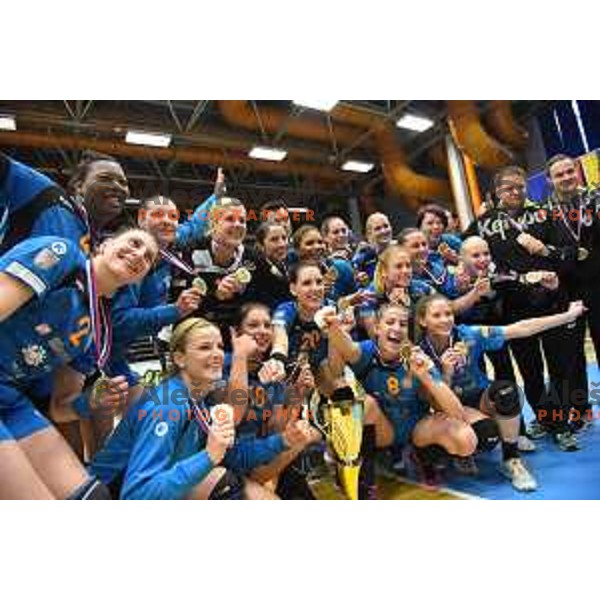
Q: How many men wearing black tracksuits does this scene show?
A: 2